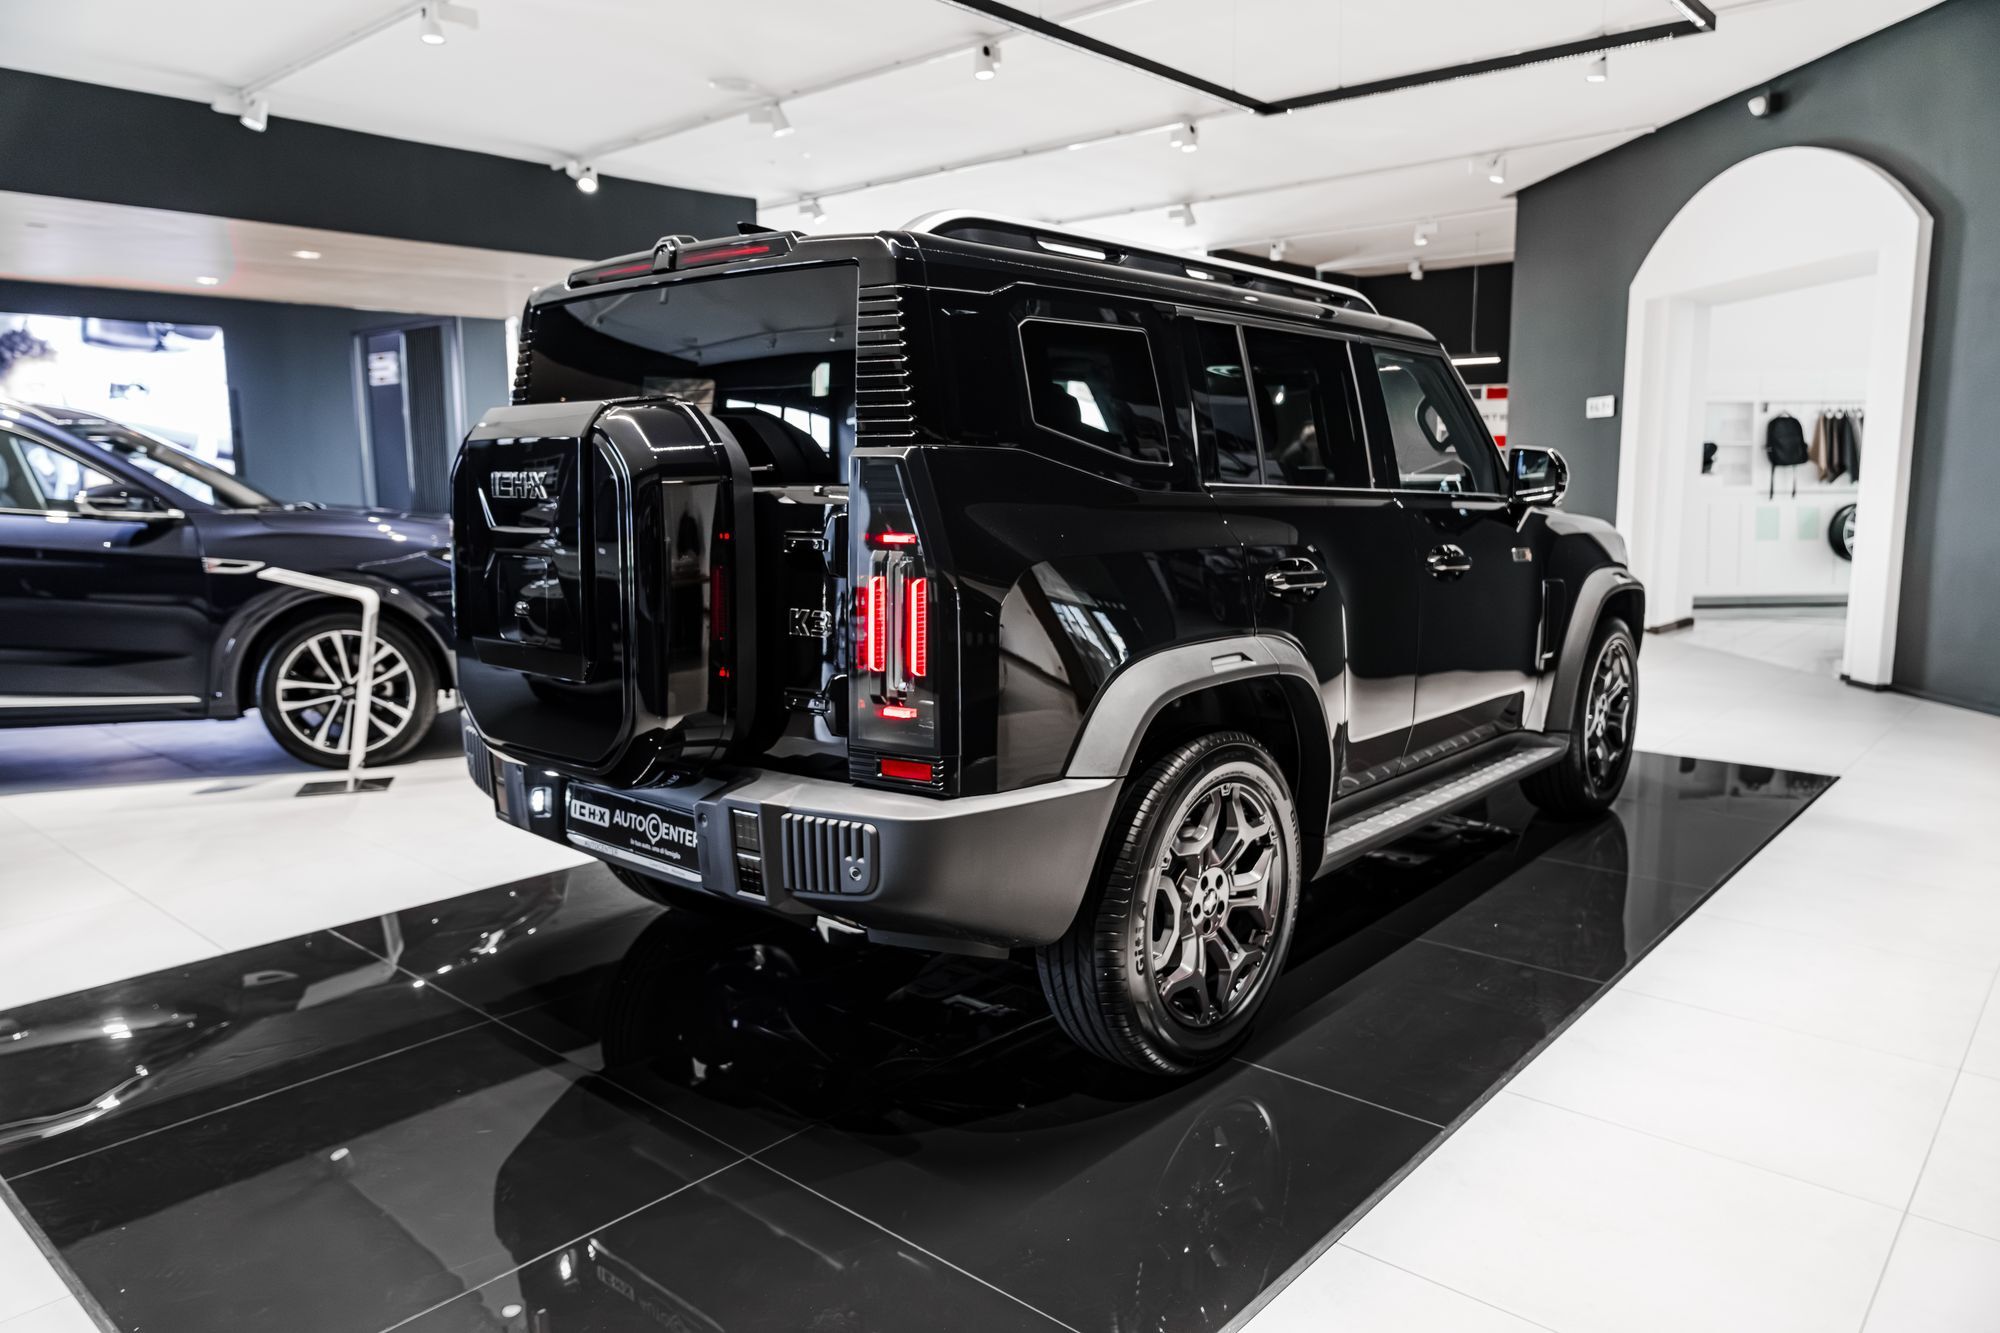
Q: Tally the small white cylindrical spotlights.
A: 13